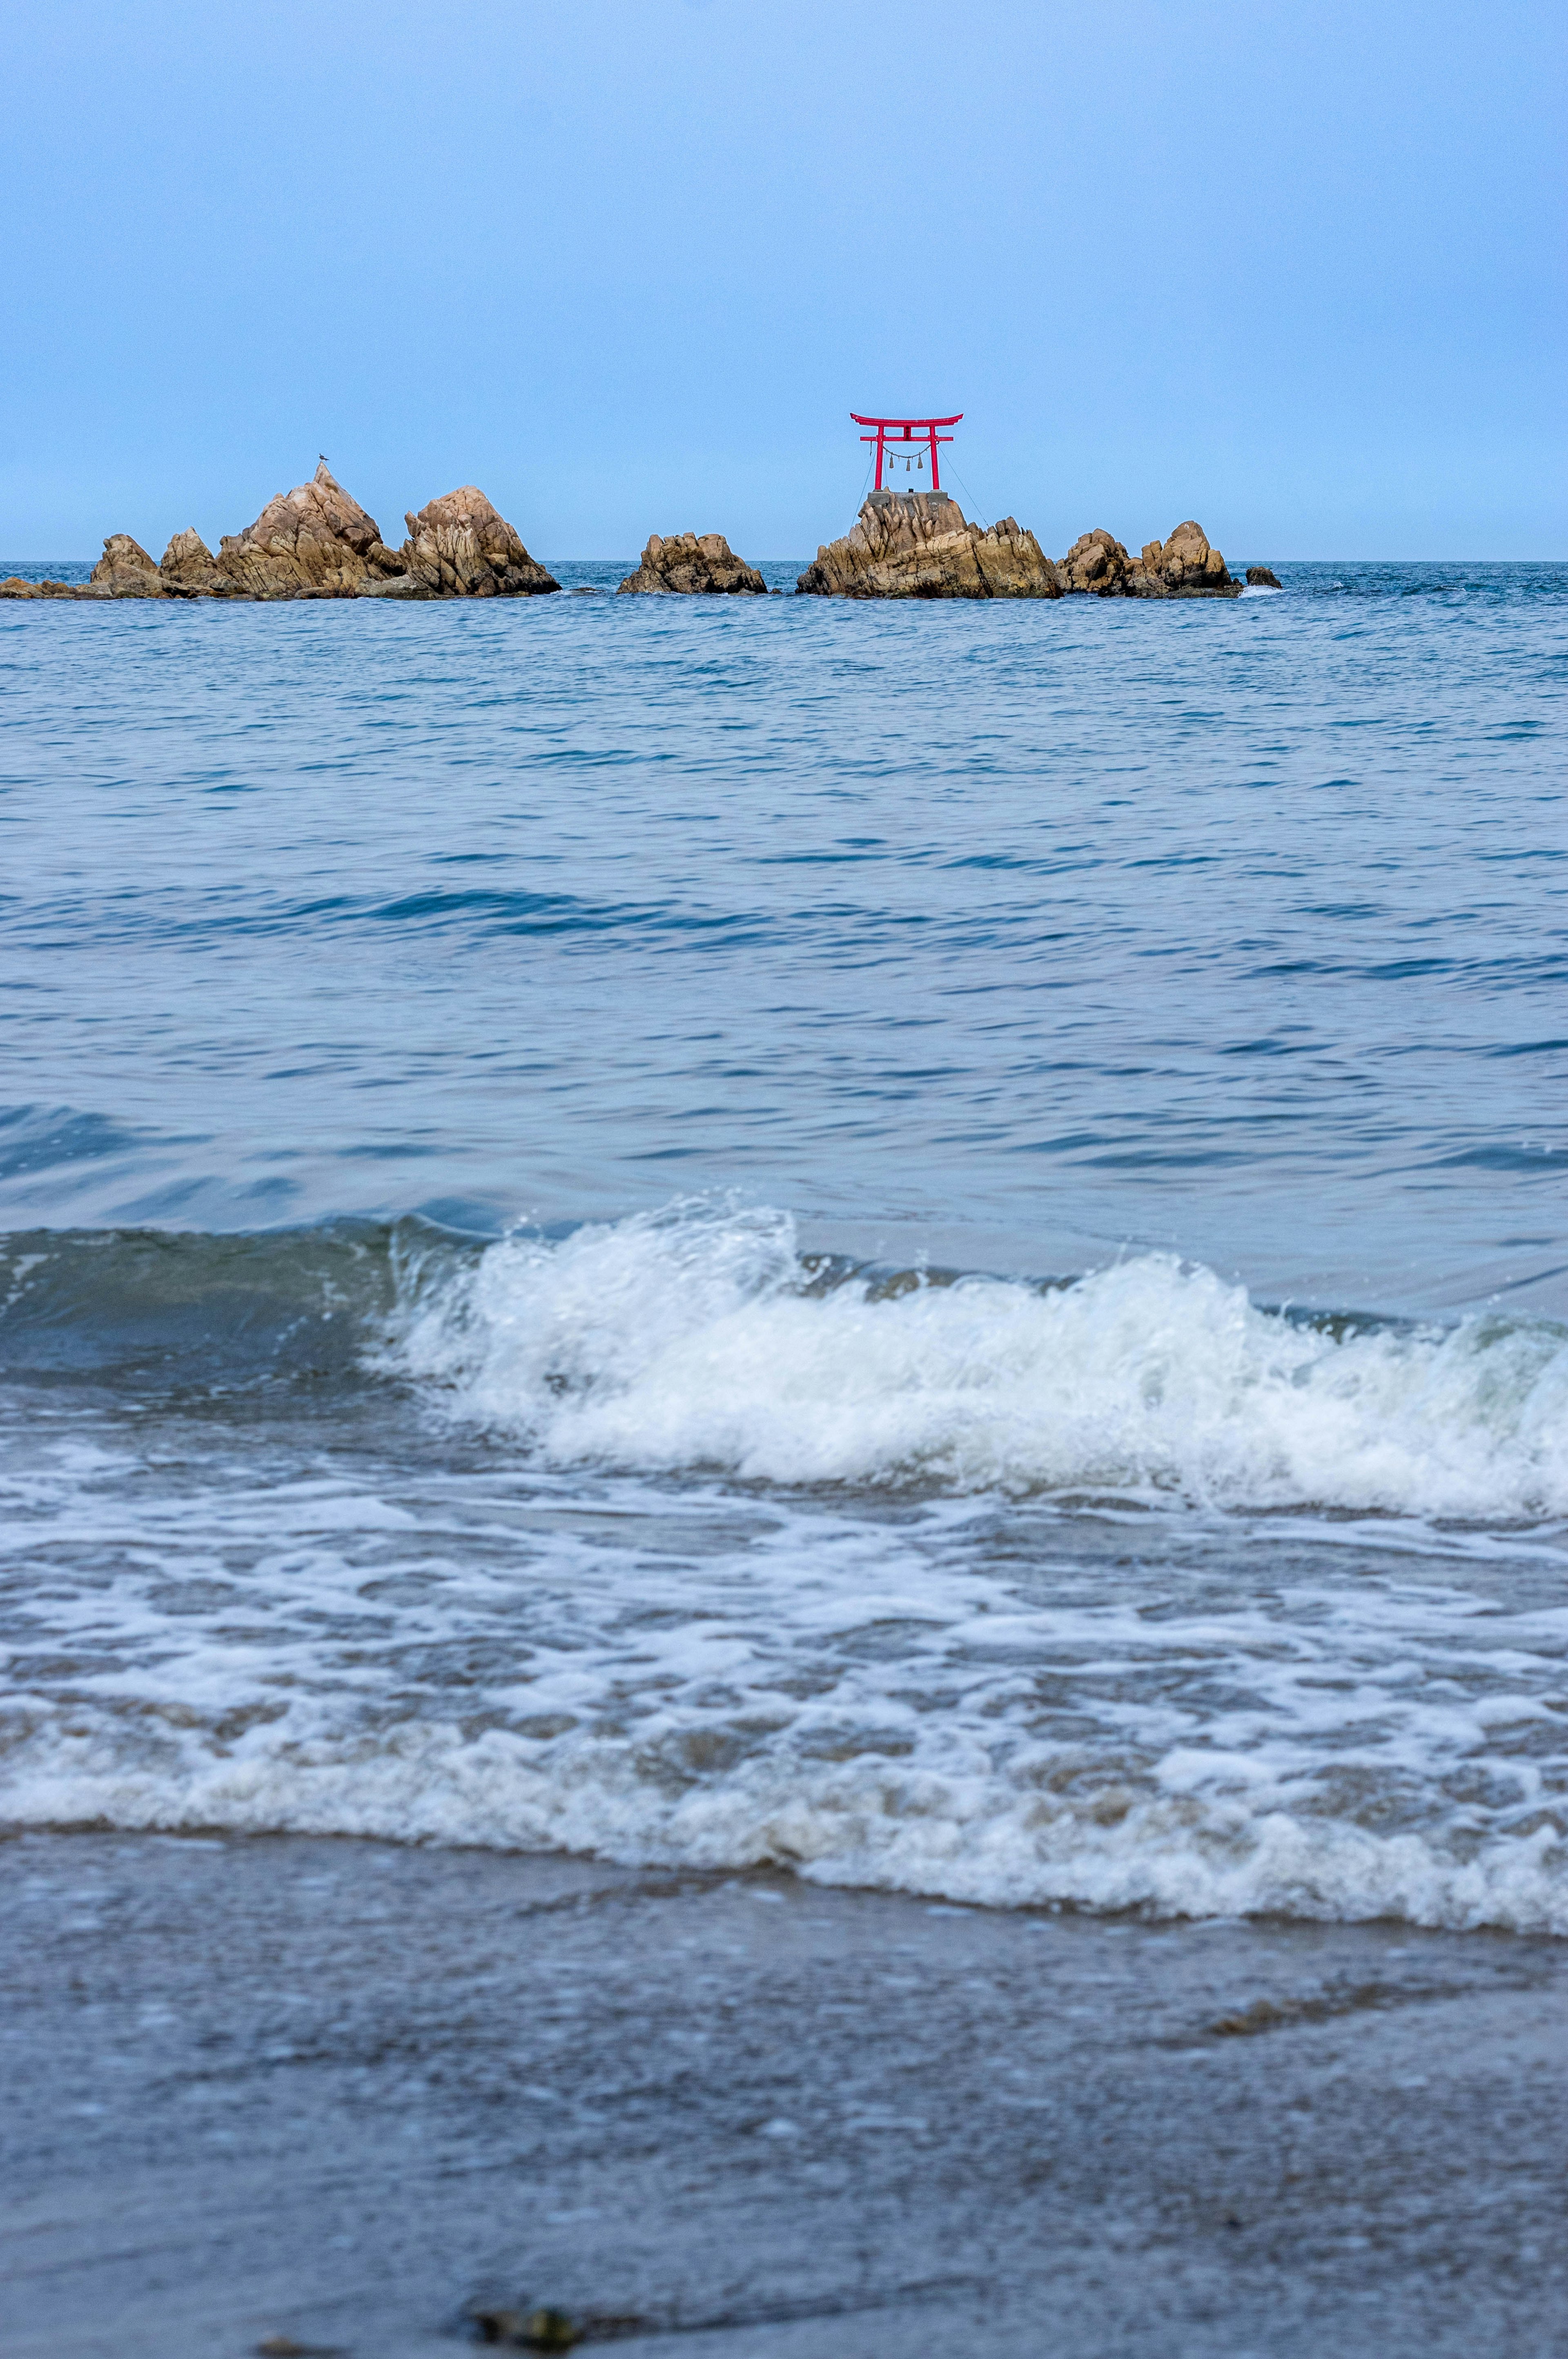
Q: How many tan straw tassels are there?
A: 3